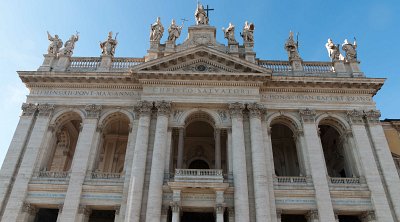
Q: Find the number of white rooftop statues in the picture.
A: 11